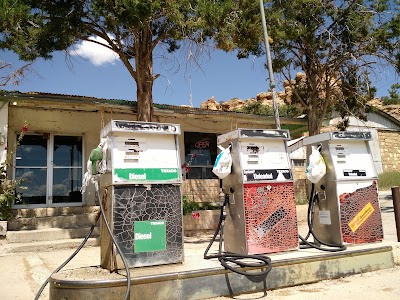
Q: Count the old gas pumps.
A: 3